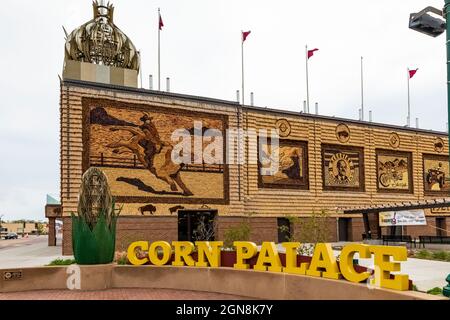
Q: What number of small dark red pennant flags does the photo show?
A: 4